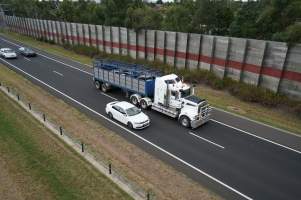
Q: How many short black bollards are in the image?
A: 9